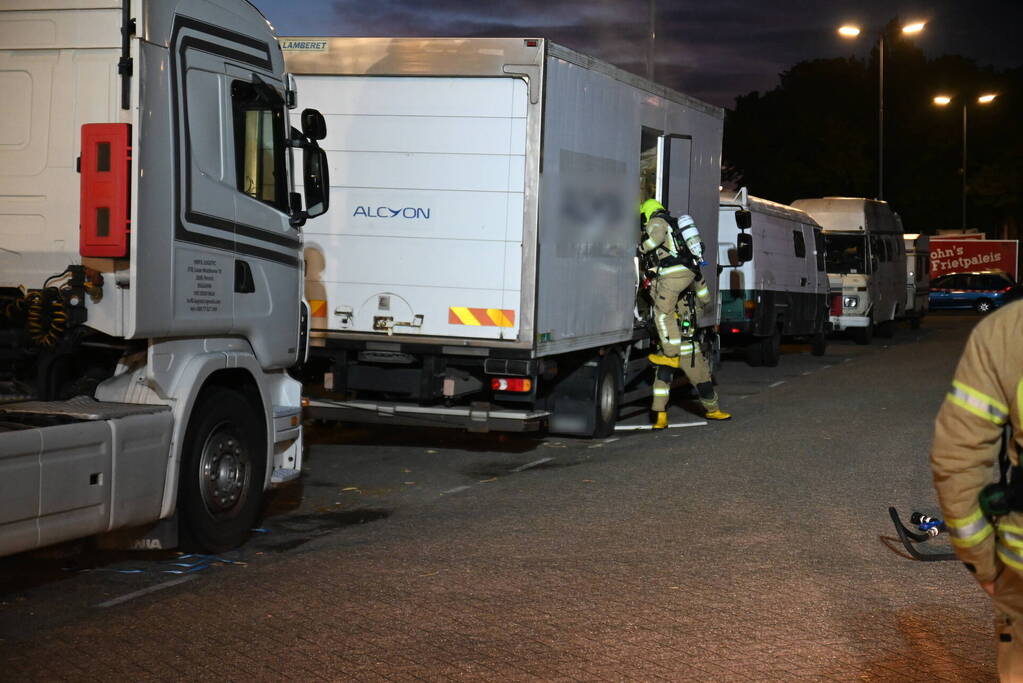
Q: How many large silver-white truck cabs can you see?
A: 1